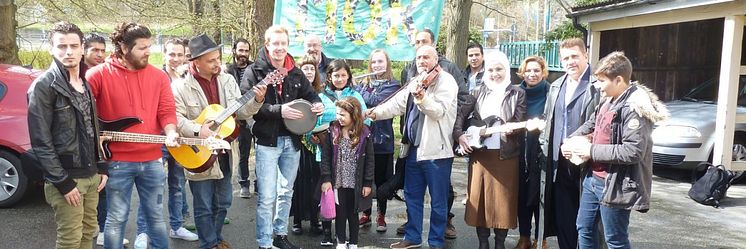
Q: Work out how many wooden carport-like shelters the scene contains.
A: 1